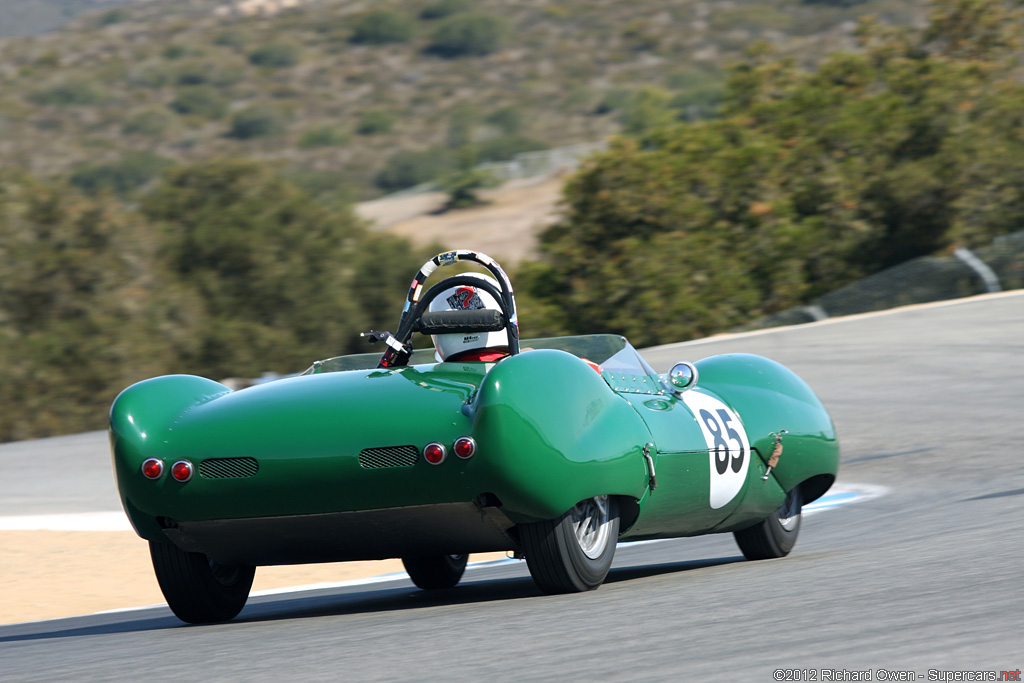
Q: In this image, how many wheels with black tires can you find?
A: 4